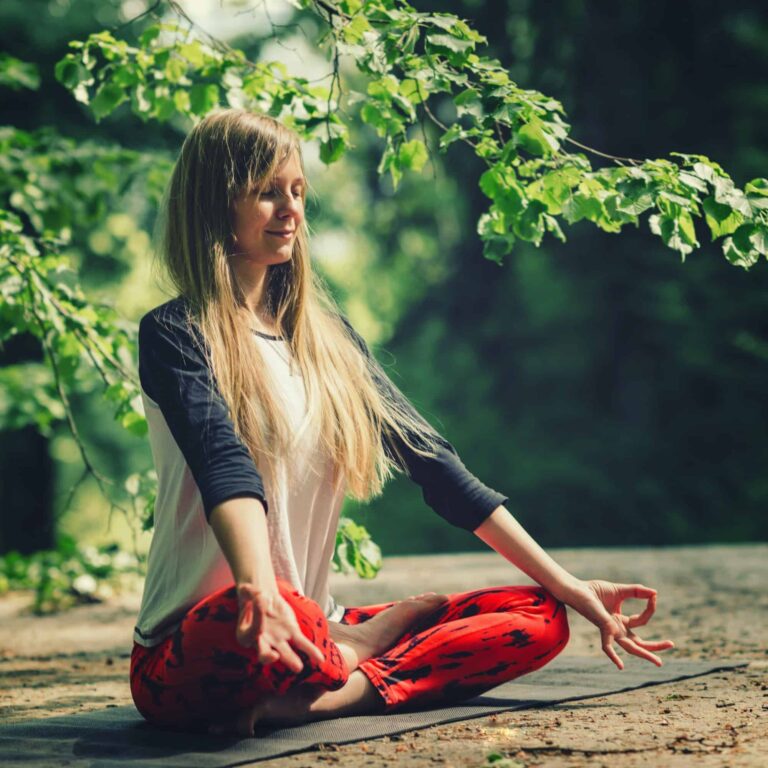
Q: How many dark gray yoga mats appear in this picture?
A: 1